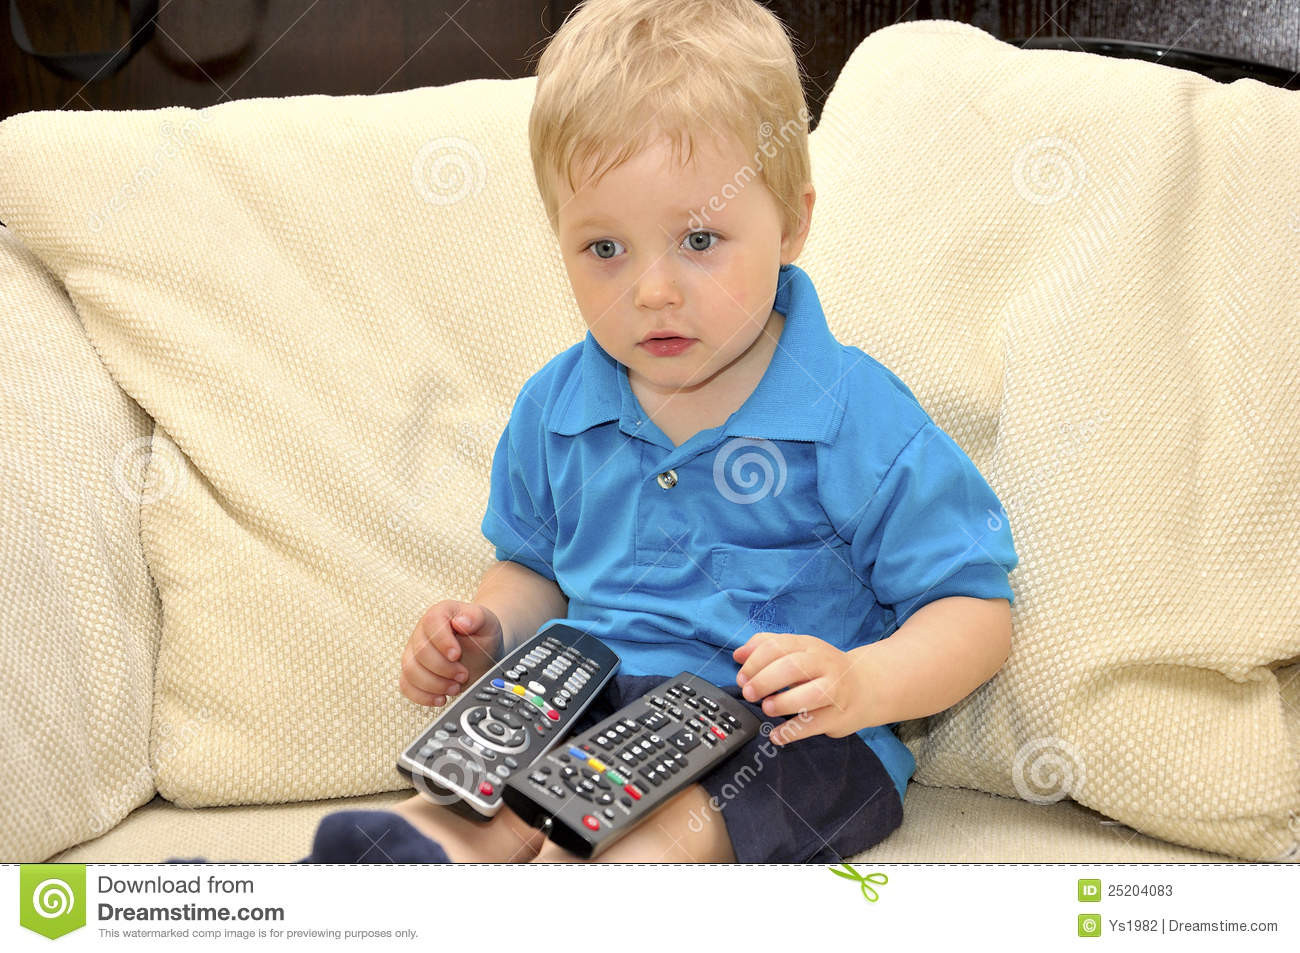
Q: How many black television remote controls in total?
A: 2